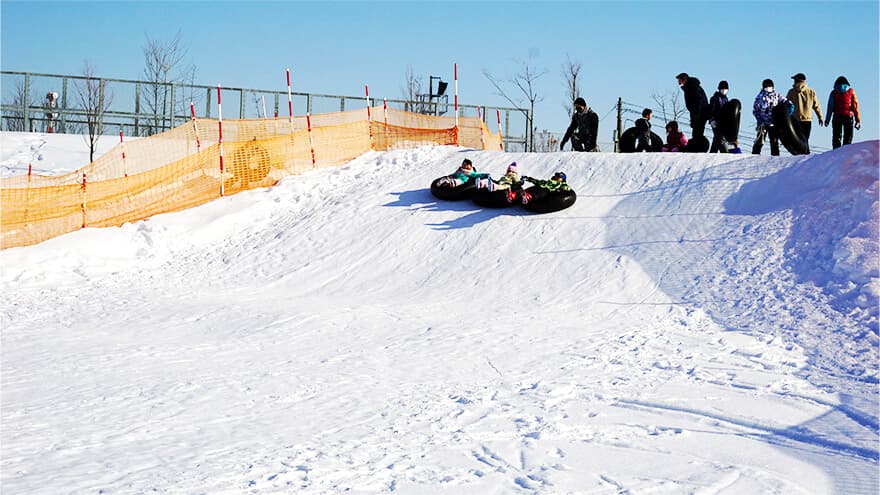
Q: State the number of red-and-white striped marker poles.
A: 12